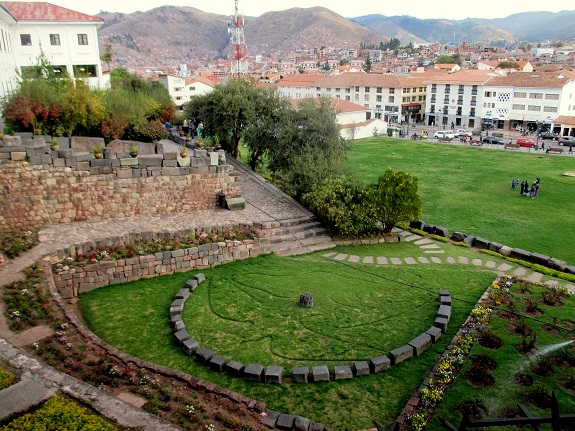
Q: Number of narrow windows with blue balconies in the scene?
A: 12